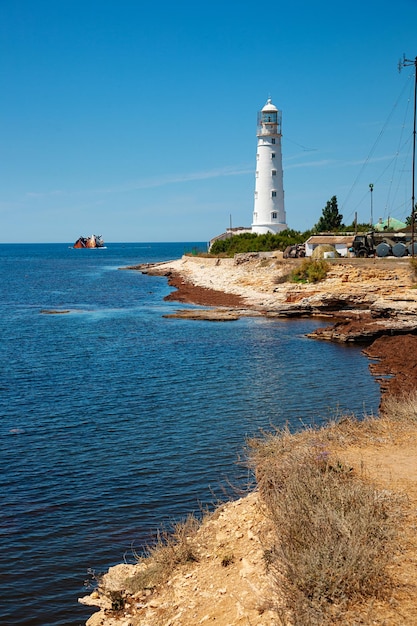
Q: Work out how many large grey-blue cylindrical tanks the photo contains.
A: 3